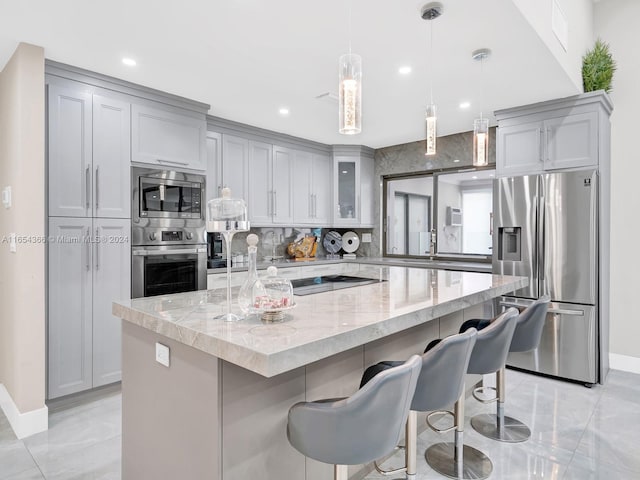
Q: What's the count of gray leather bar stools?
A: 4